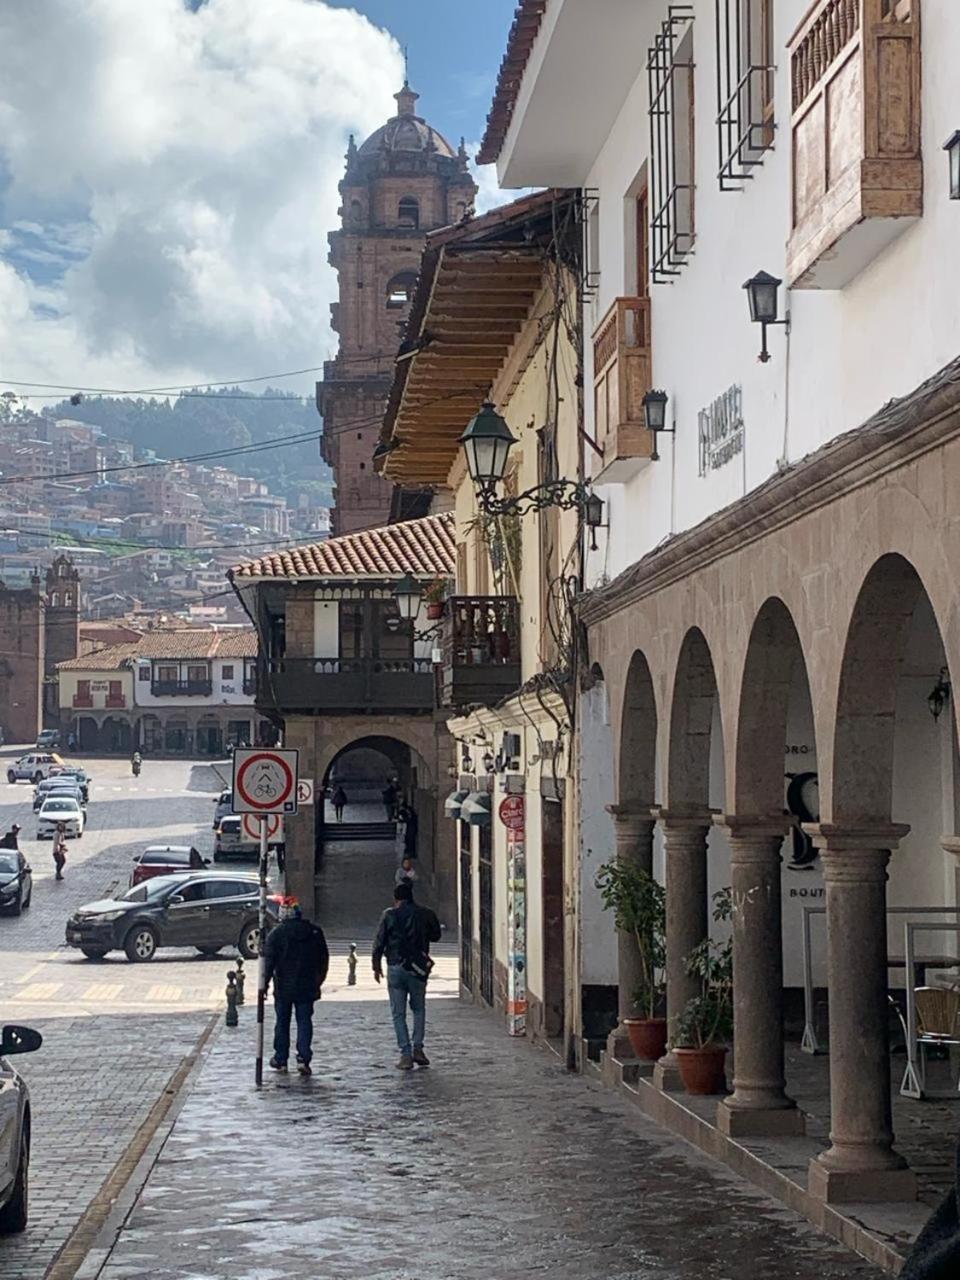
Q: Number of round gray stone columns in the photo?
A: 4